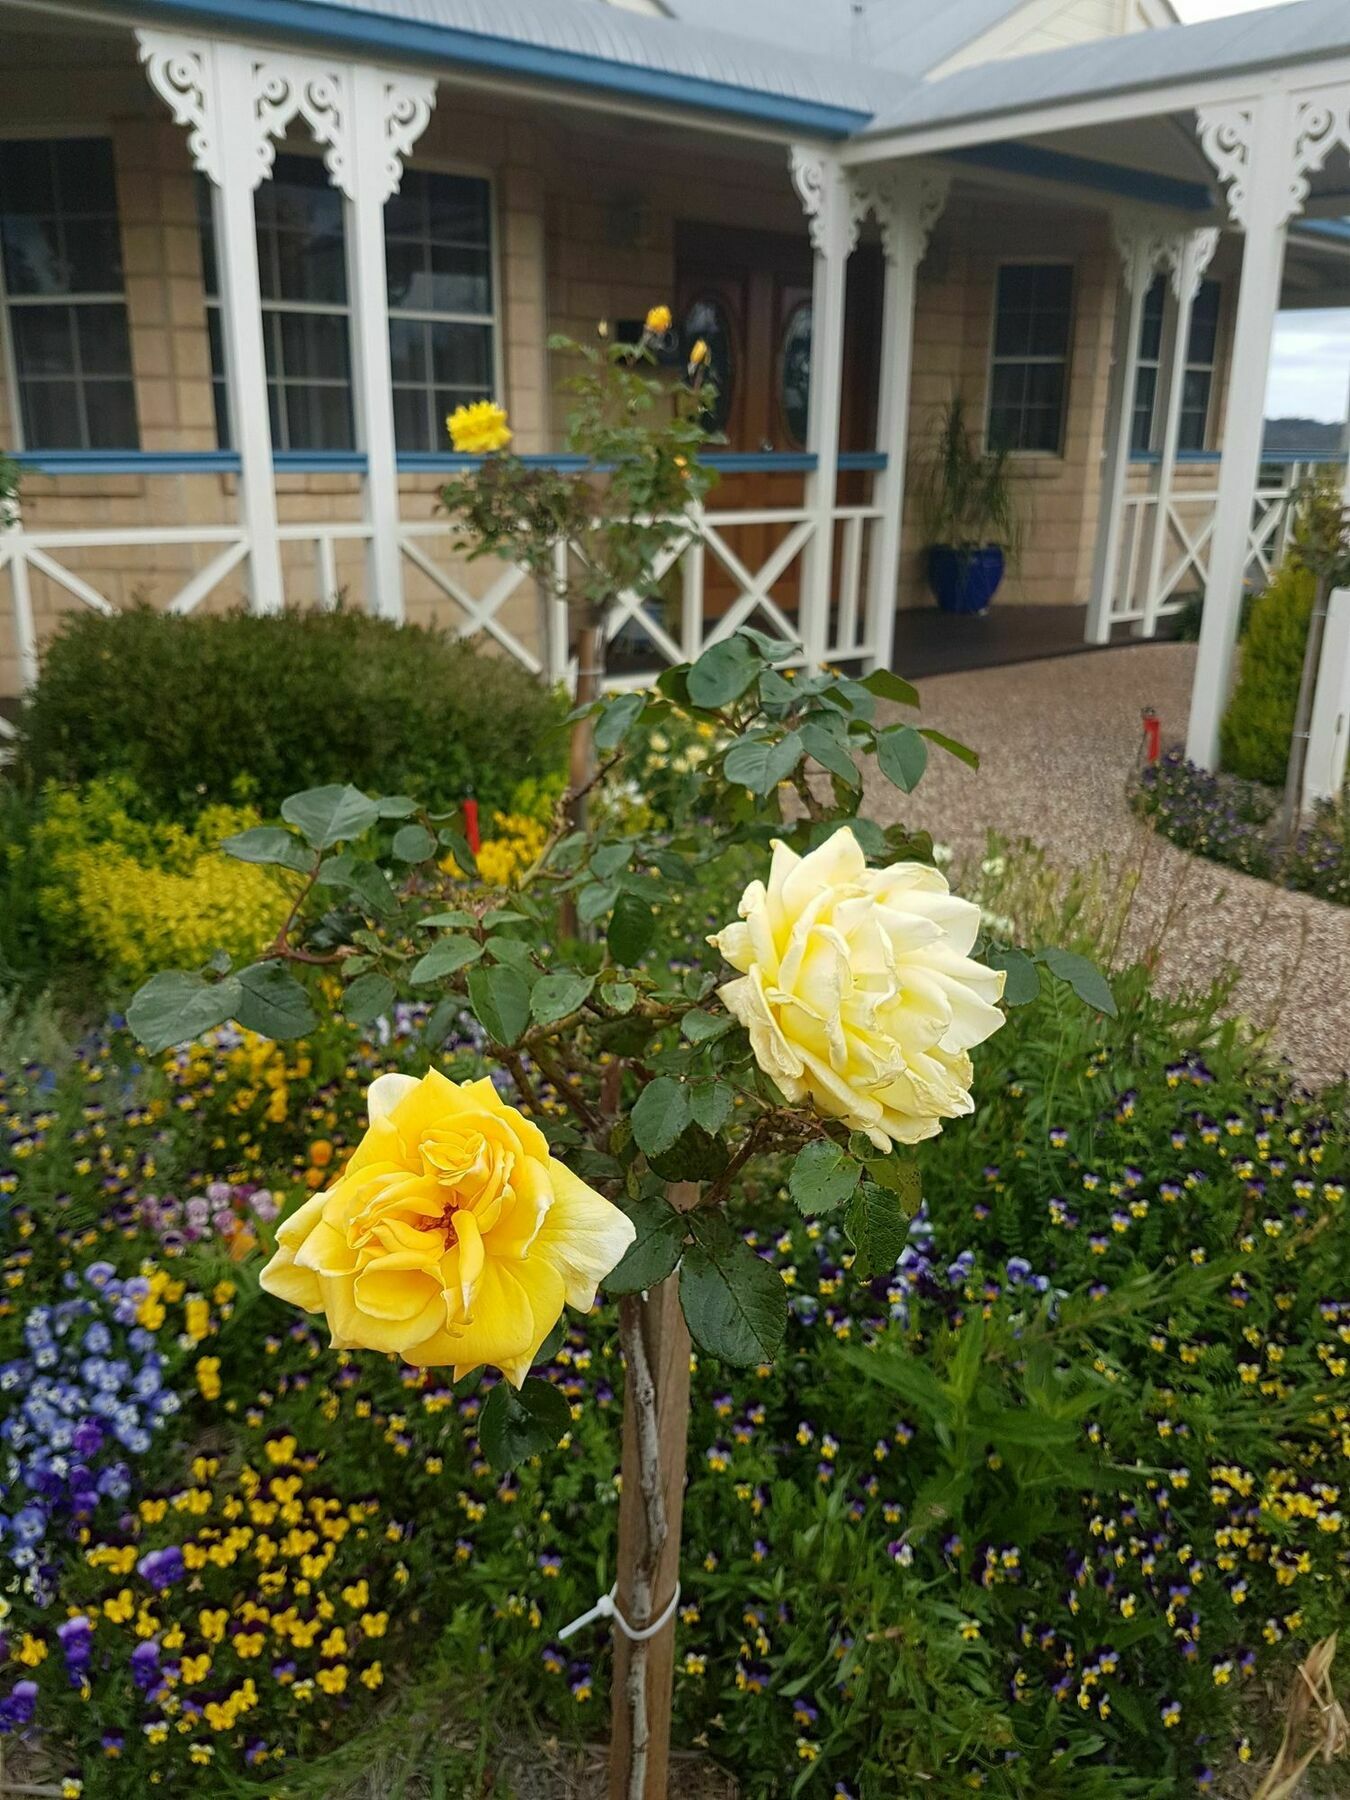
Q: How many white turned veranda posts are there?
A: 7